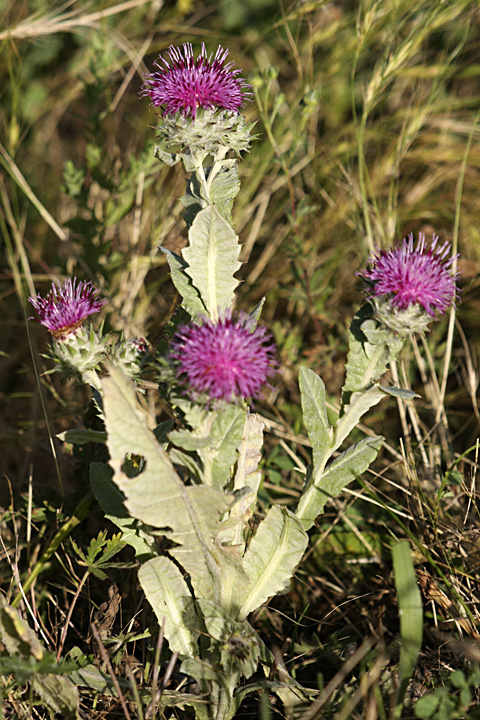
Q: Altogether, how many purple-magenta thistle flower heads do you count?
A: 4